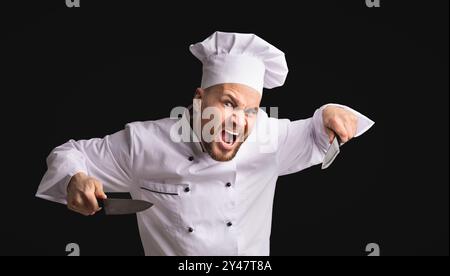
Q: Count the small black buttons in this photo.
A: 5